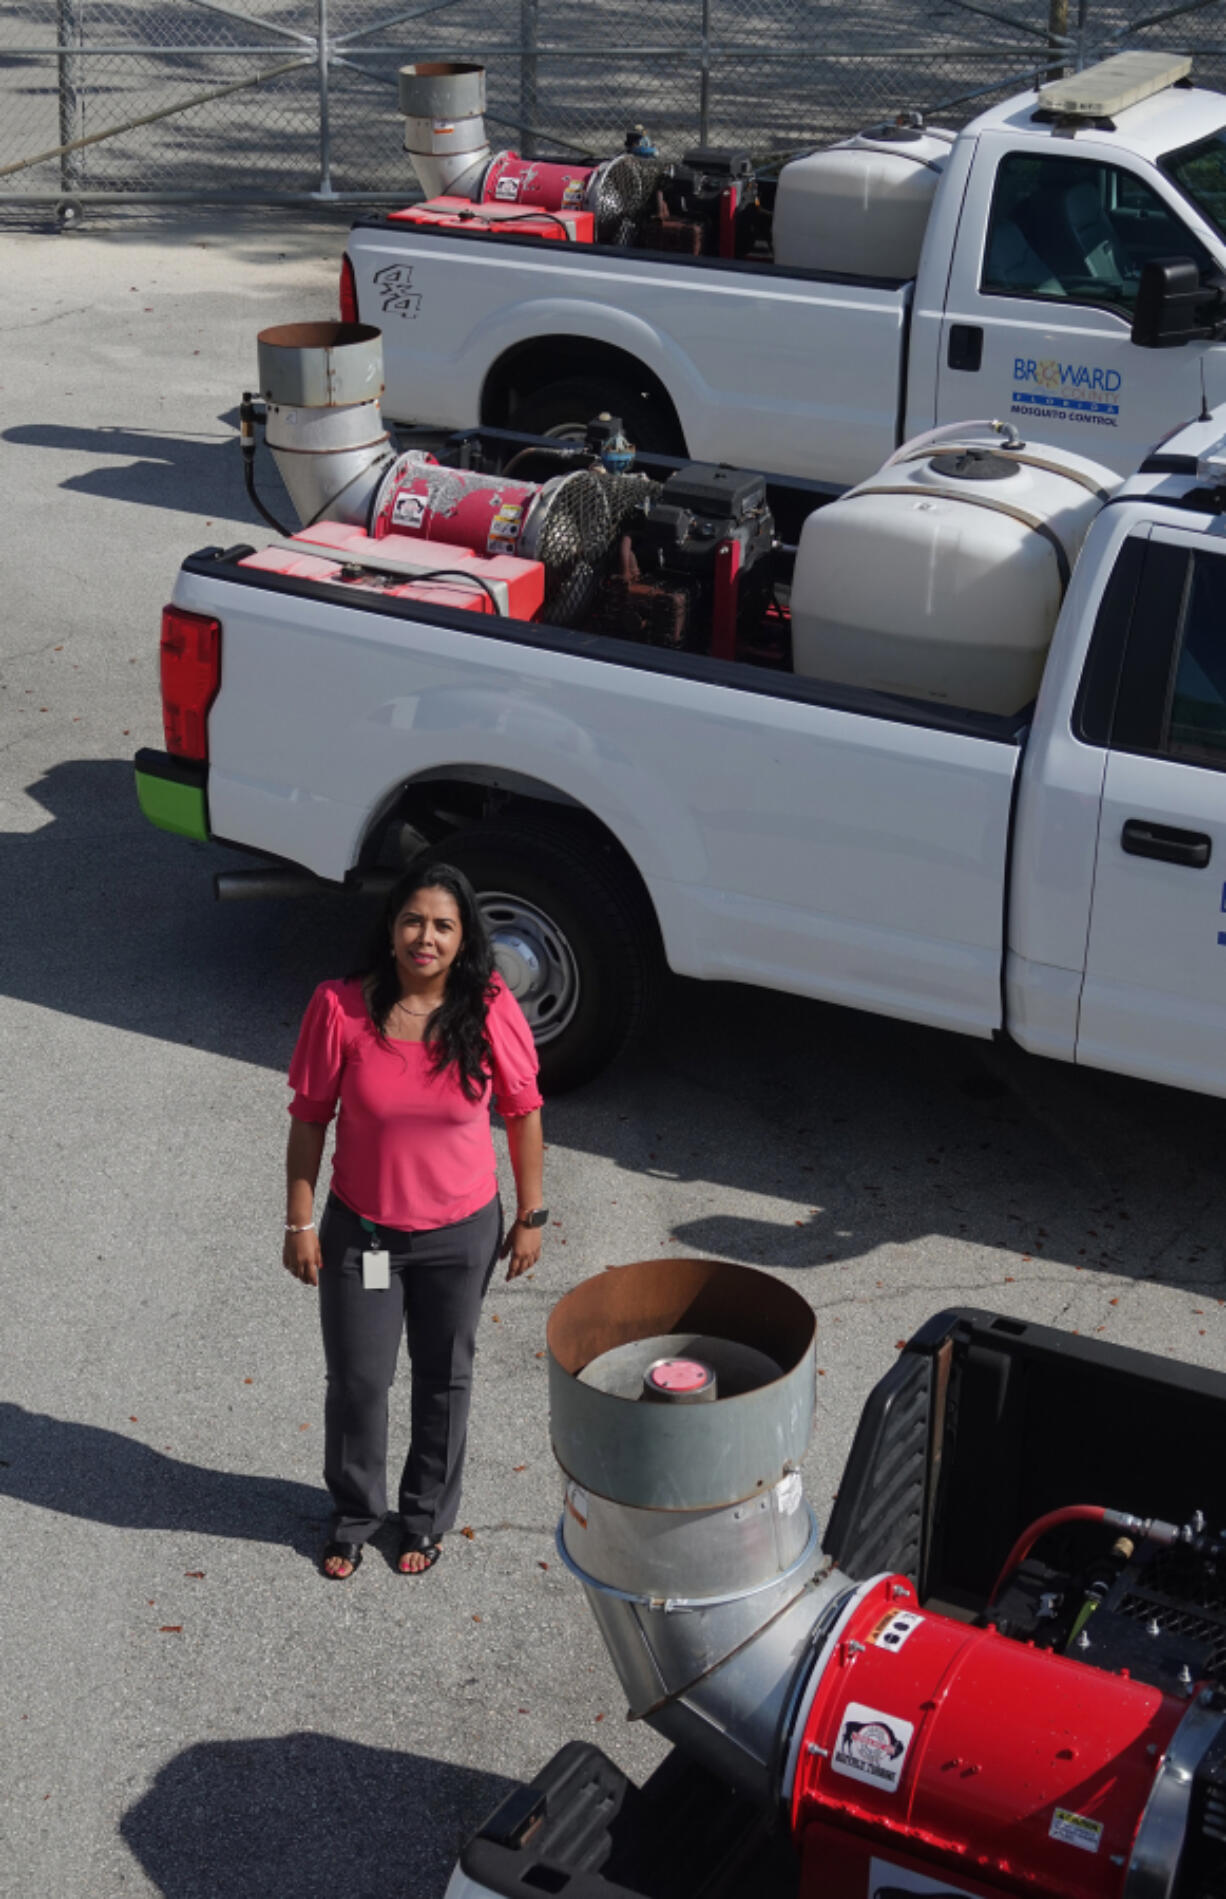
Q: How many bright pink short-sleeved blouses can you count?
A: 1